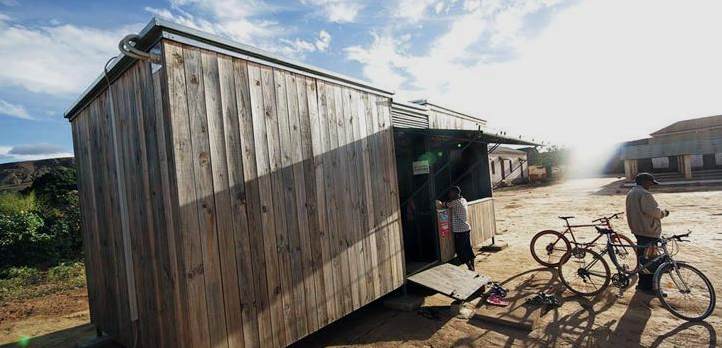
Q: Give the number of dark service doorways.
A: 1